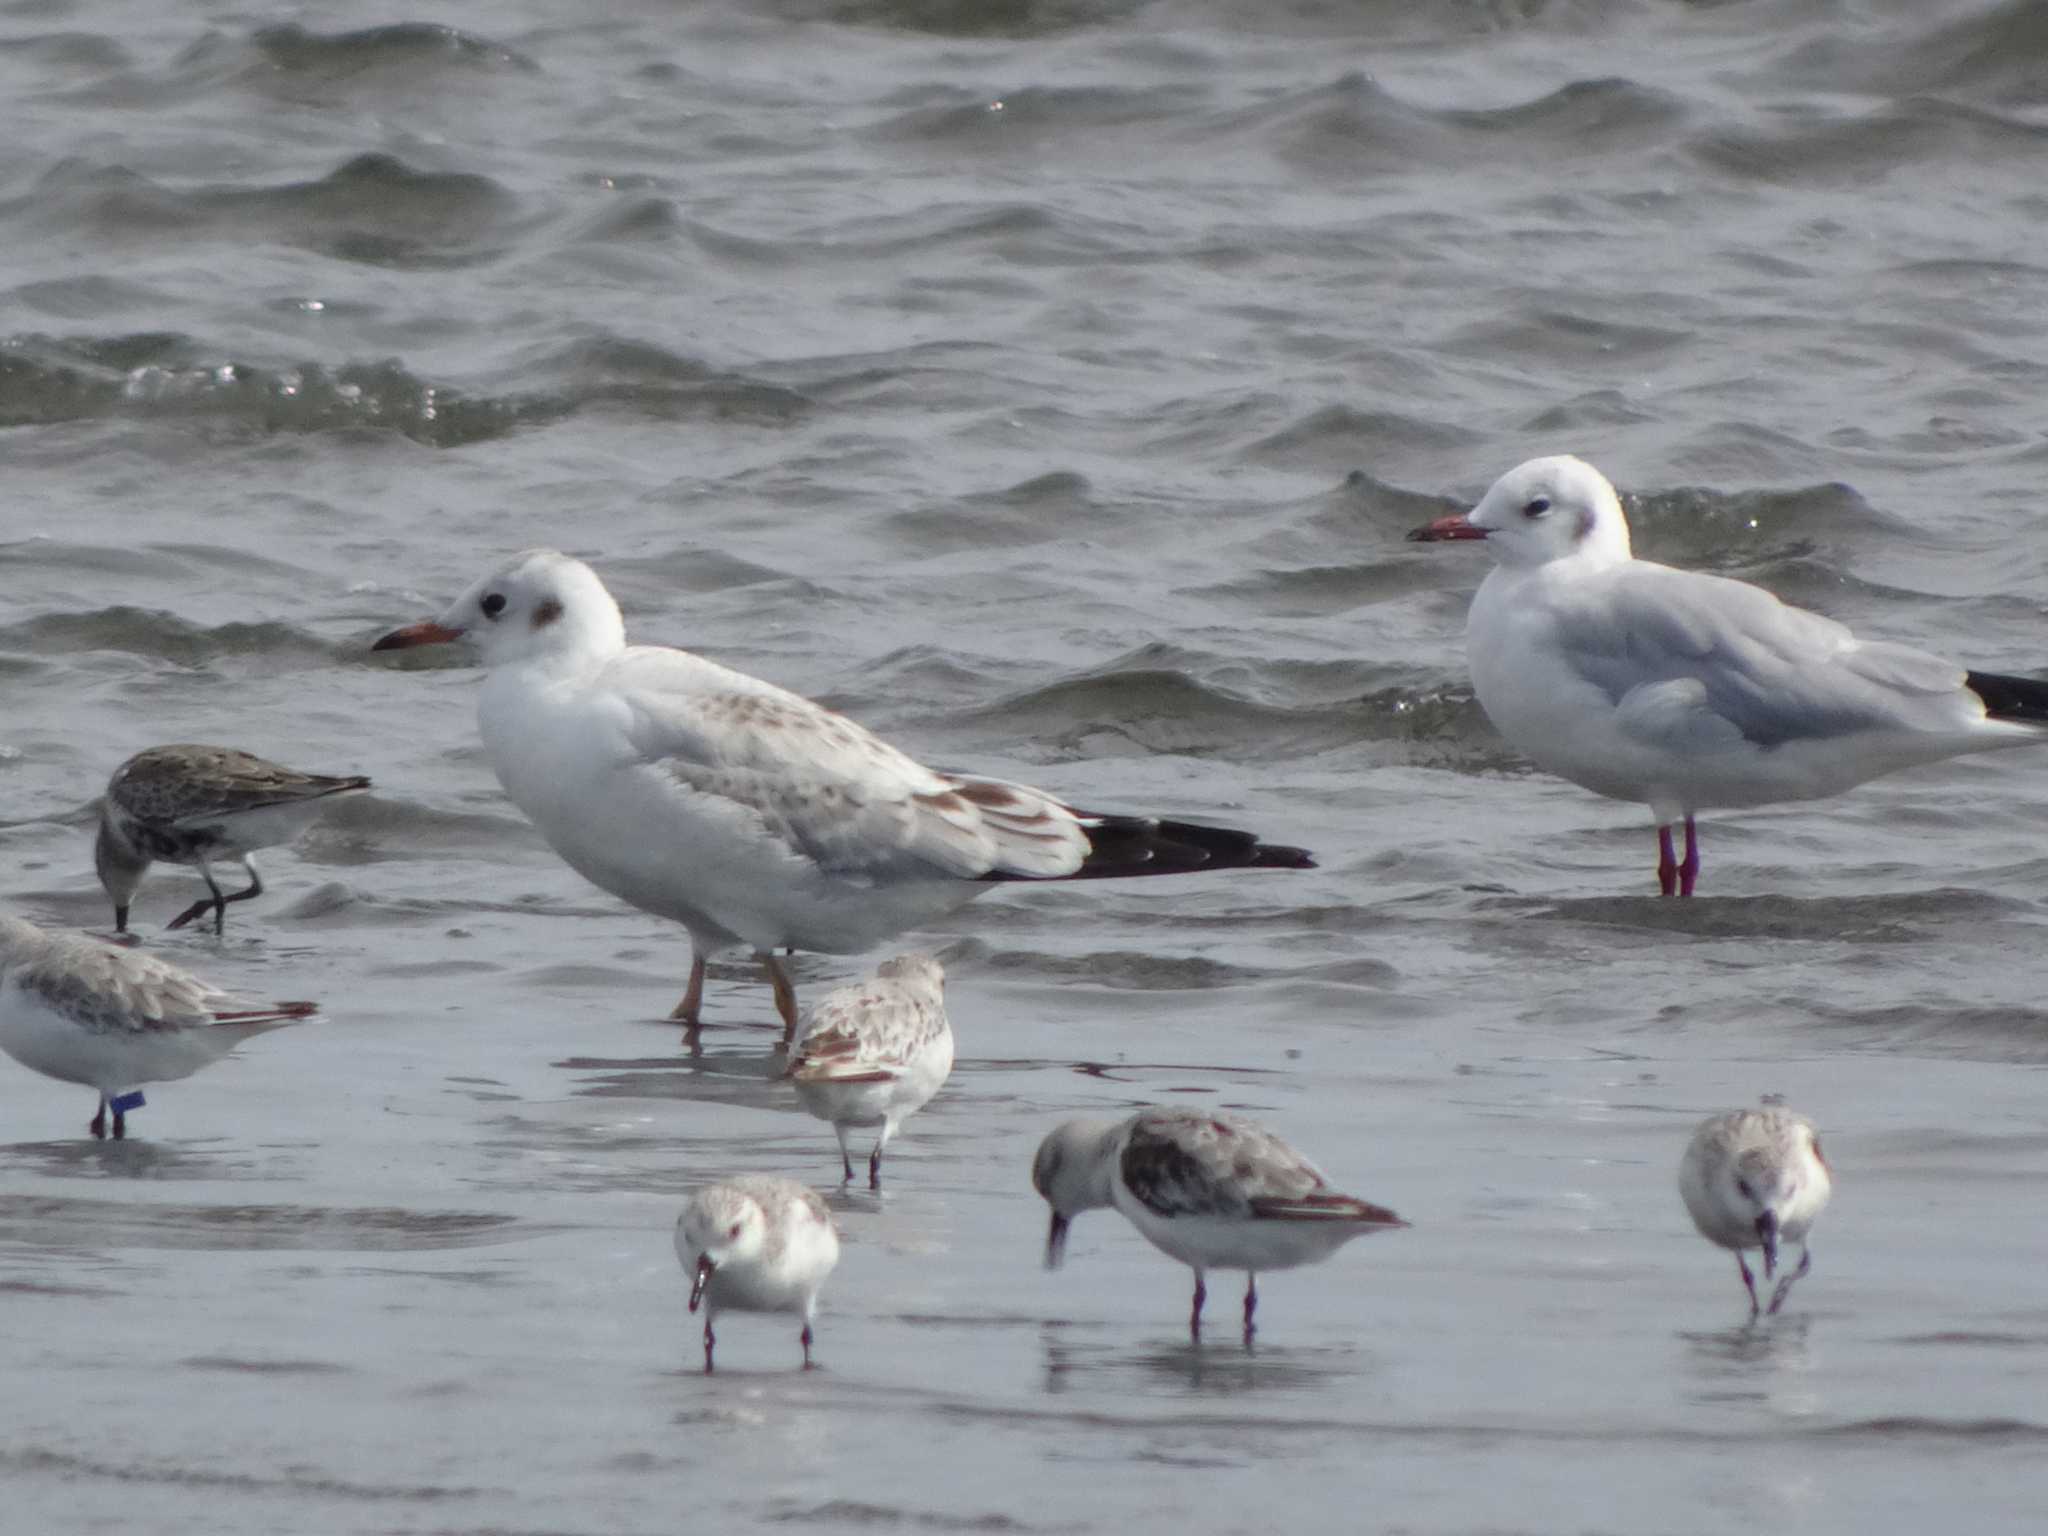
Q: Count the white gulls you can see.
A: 2